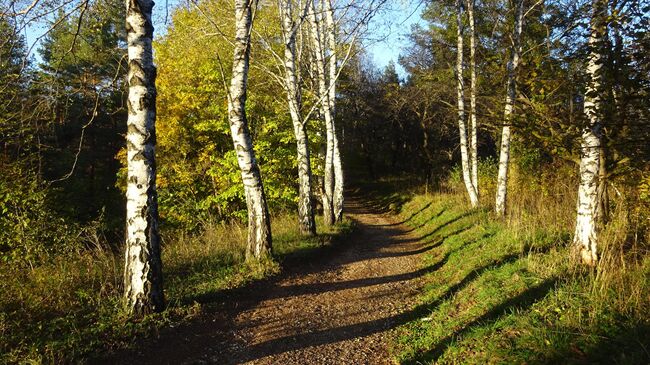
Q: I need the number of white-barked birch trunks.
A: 9